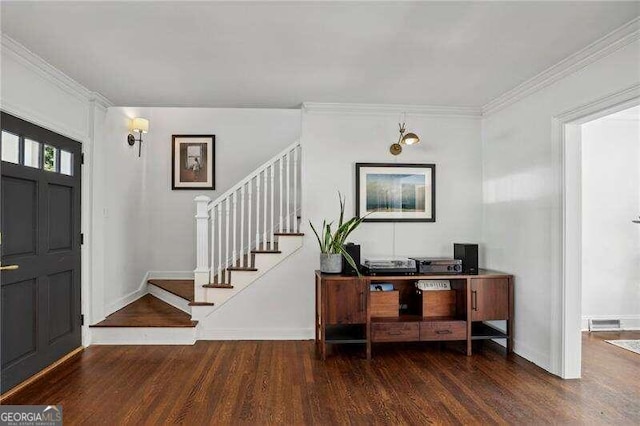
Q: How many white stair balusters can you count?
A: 12